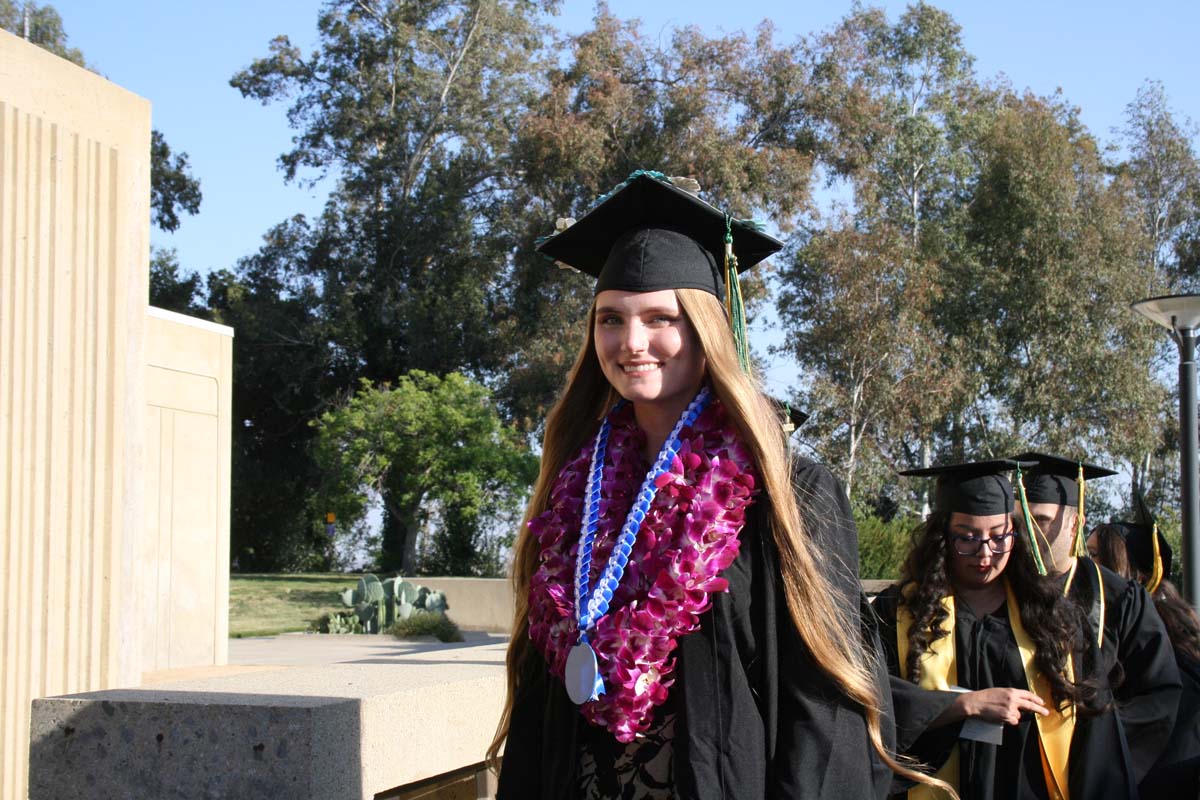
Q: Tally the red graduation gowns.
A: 0